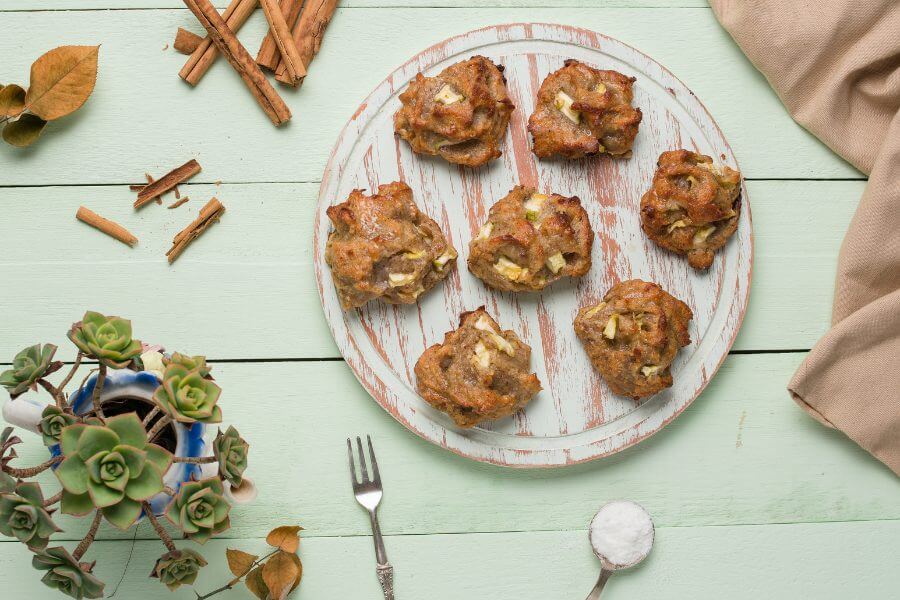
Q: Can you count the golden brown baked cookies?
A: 7